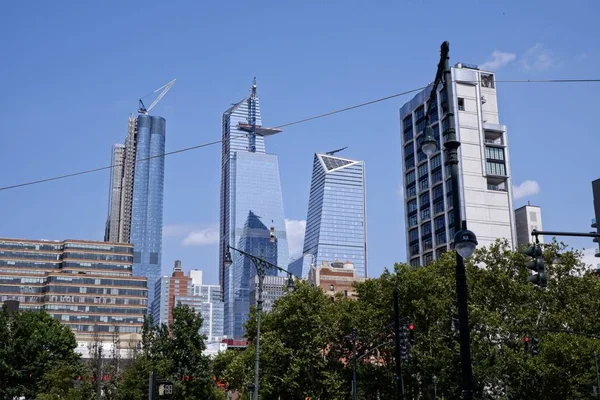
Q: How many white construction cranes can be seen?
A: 1